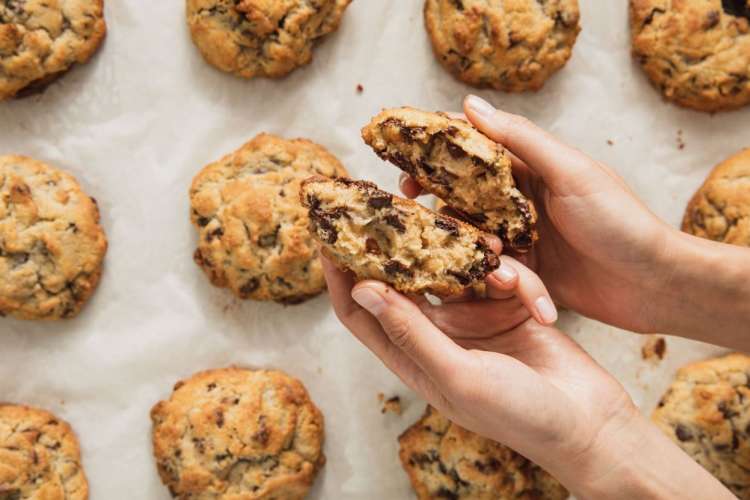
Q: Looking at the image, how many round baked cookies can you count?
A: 11